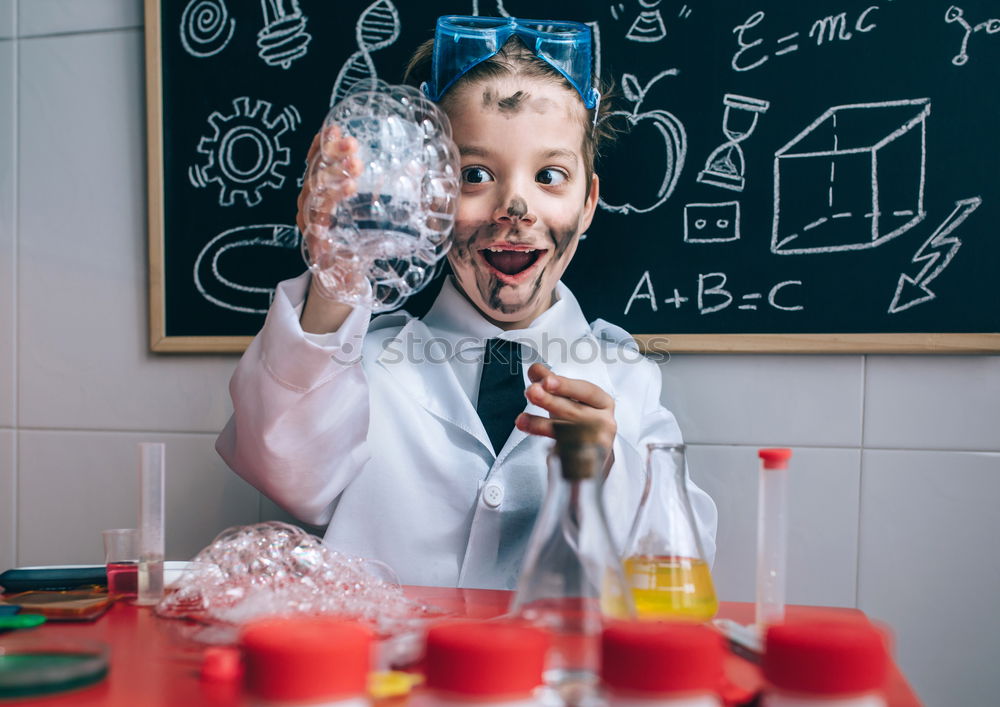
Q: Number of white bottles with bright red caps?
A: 4